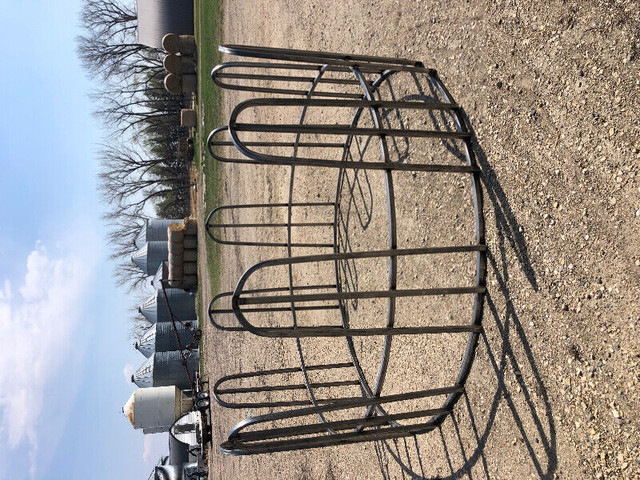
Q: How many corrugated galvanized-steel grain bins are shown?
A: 6